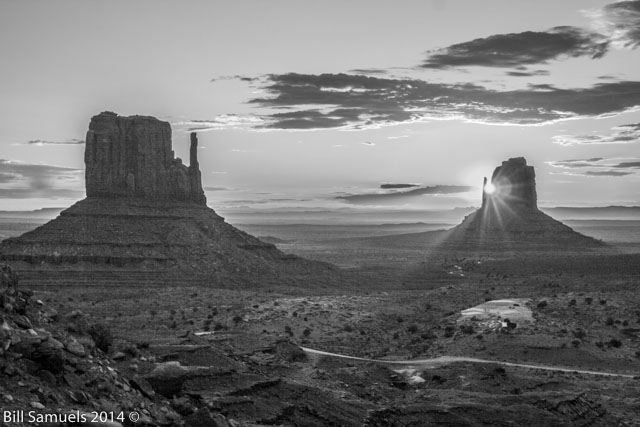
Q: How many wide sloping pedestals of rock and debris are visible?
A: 2